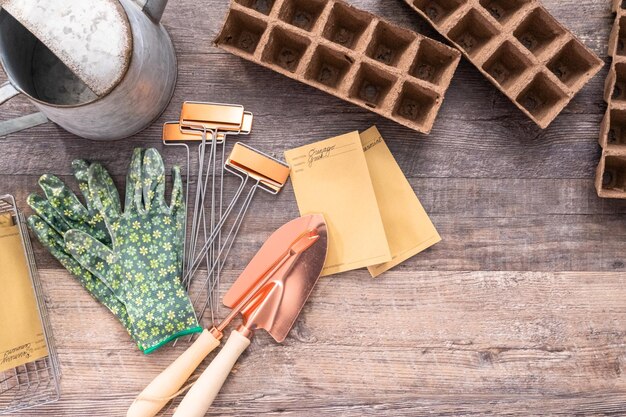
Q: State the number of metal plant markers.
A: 6